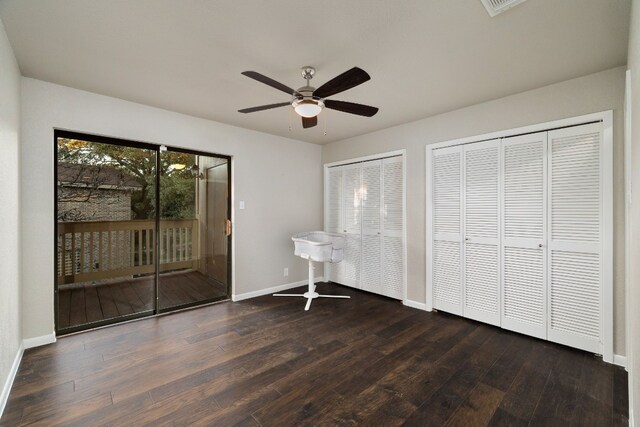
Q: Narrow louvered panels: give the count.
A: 8